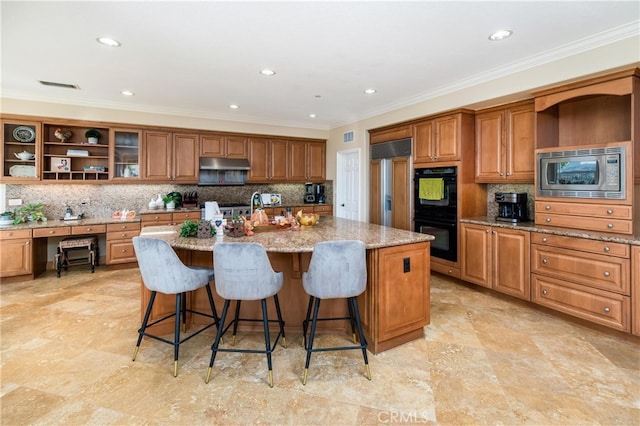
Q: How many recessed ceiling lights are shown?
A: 7